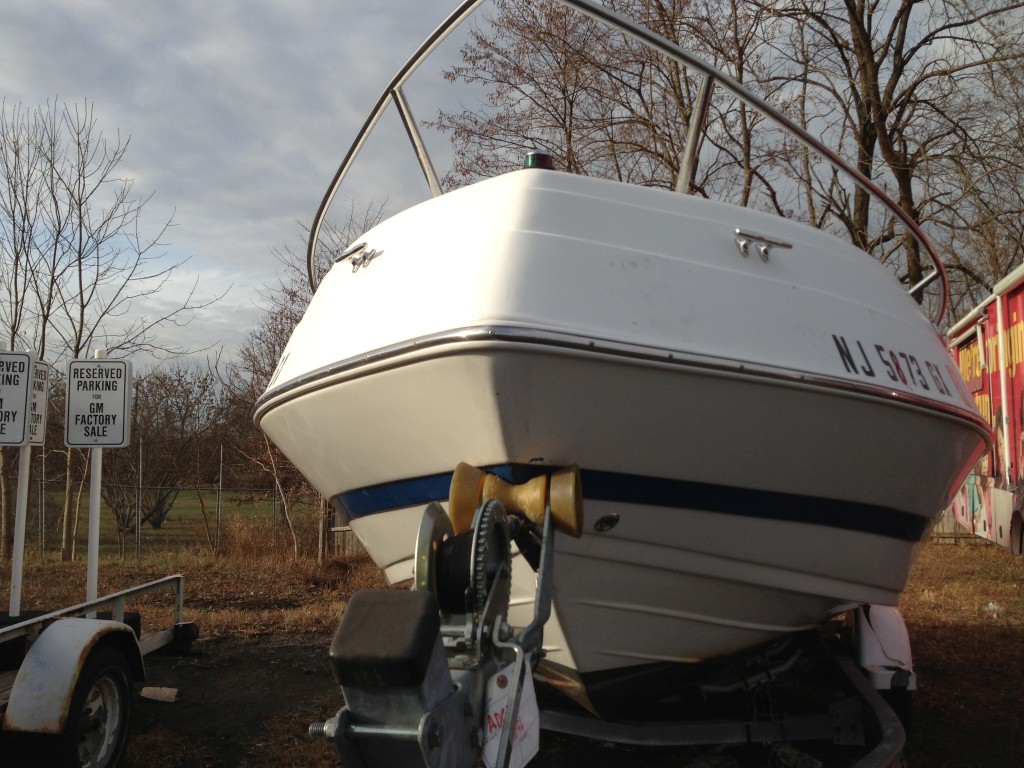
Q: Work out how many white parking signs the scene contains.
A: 3